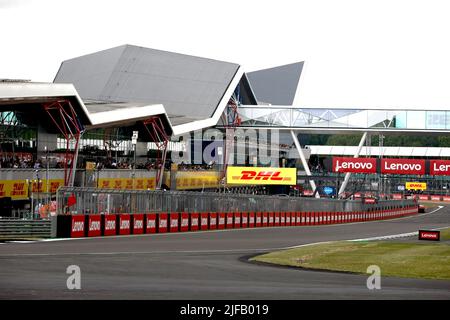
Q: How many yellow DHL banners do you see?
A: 2